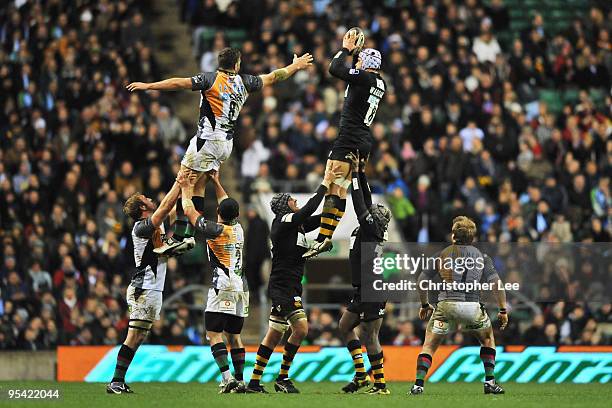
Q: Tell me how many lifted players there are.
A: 2